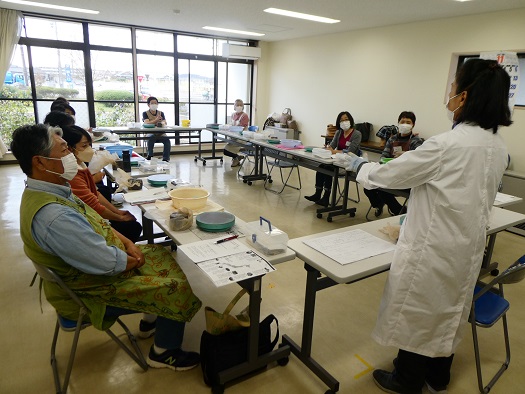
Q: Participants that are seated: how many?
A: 9